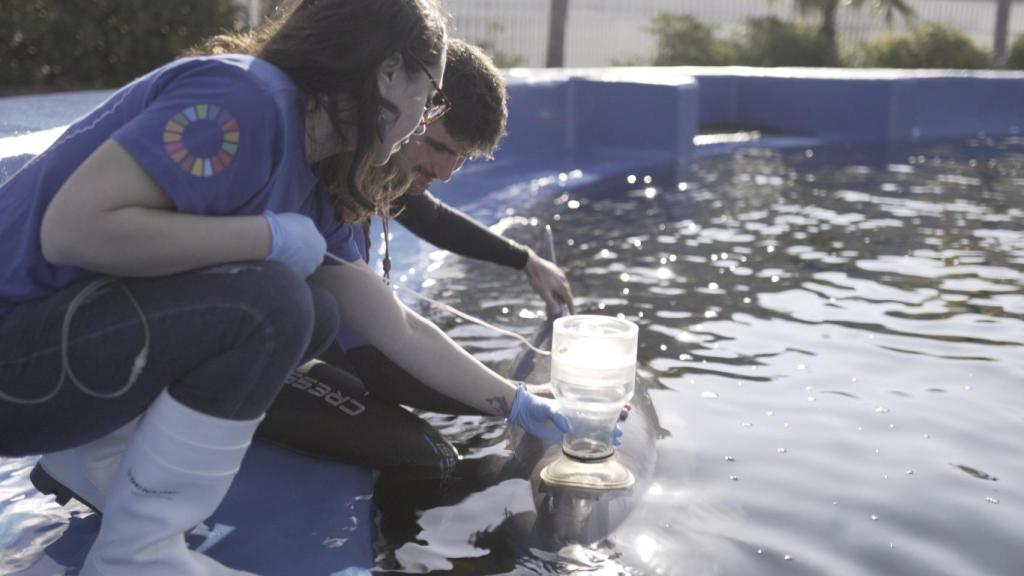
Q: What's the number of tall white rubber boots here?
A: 2